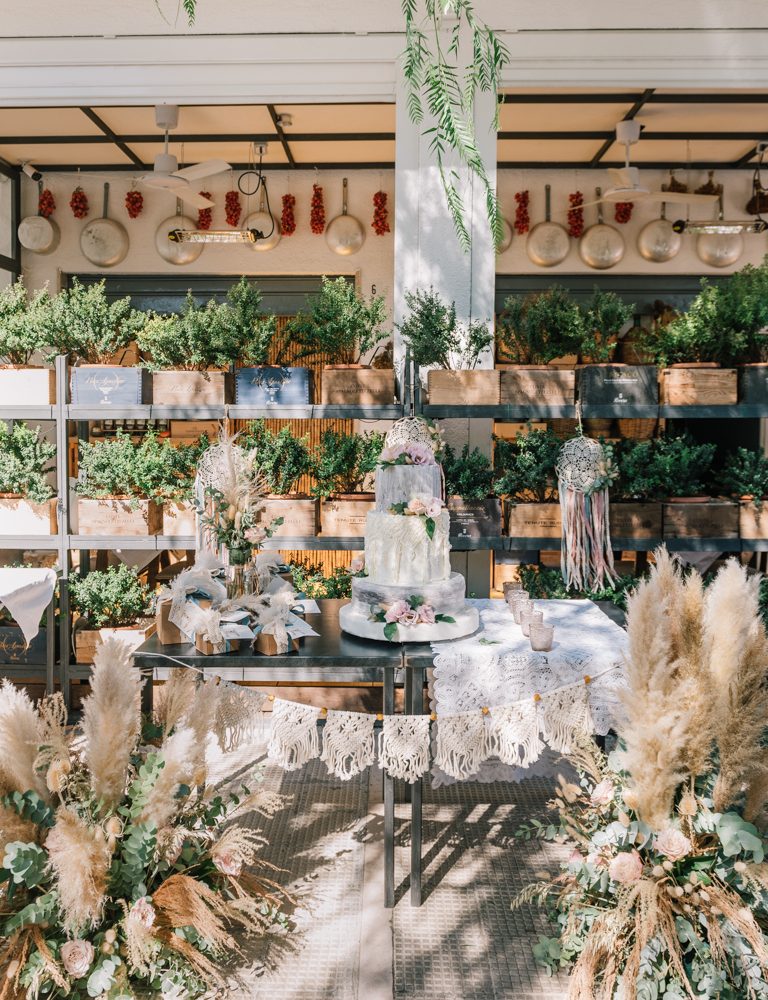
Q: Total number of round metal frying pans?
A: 10